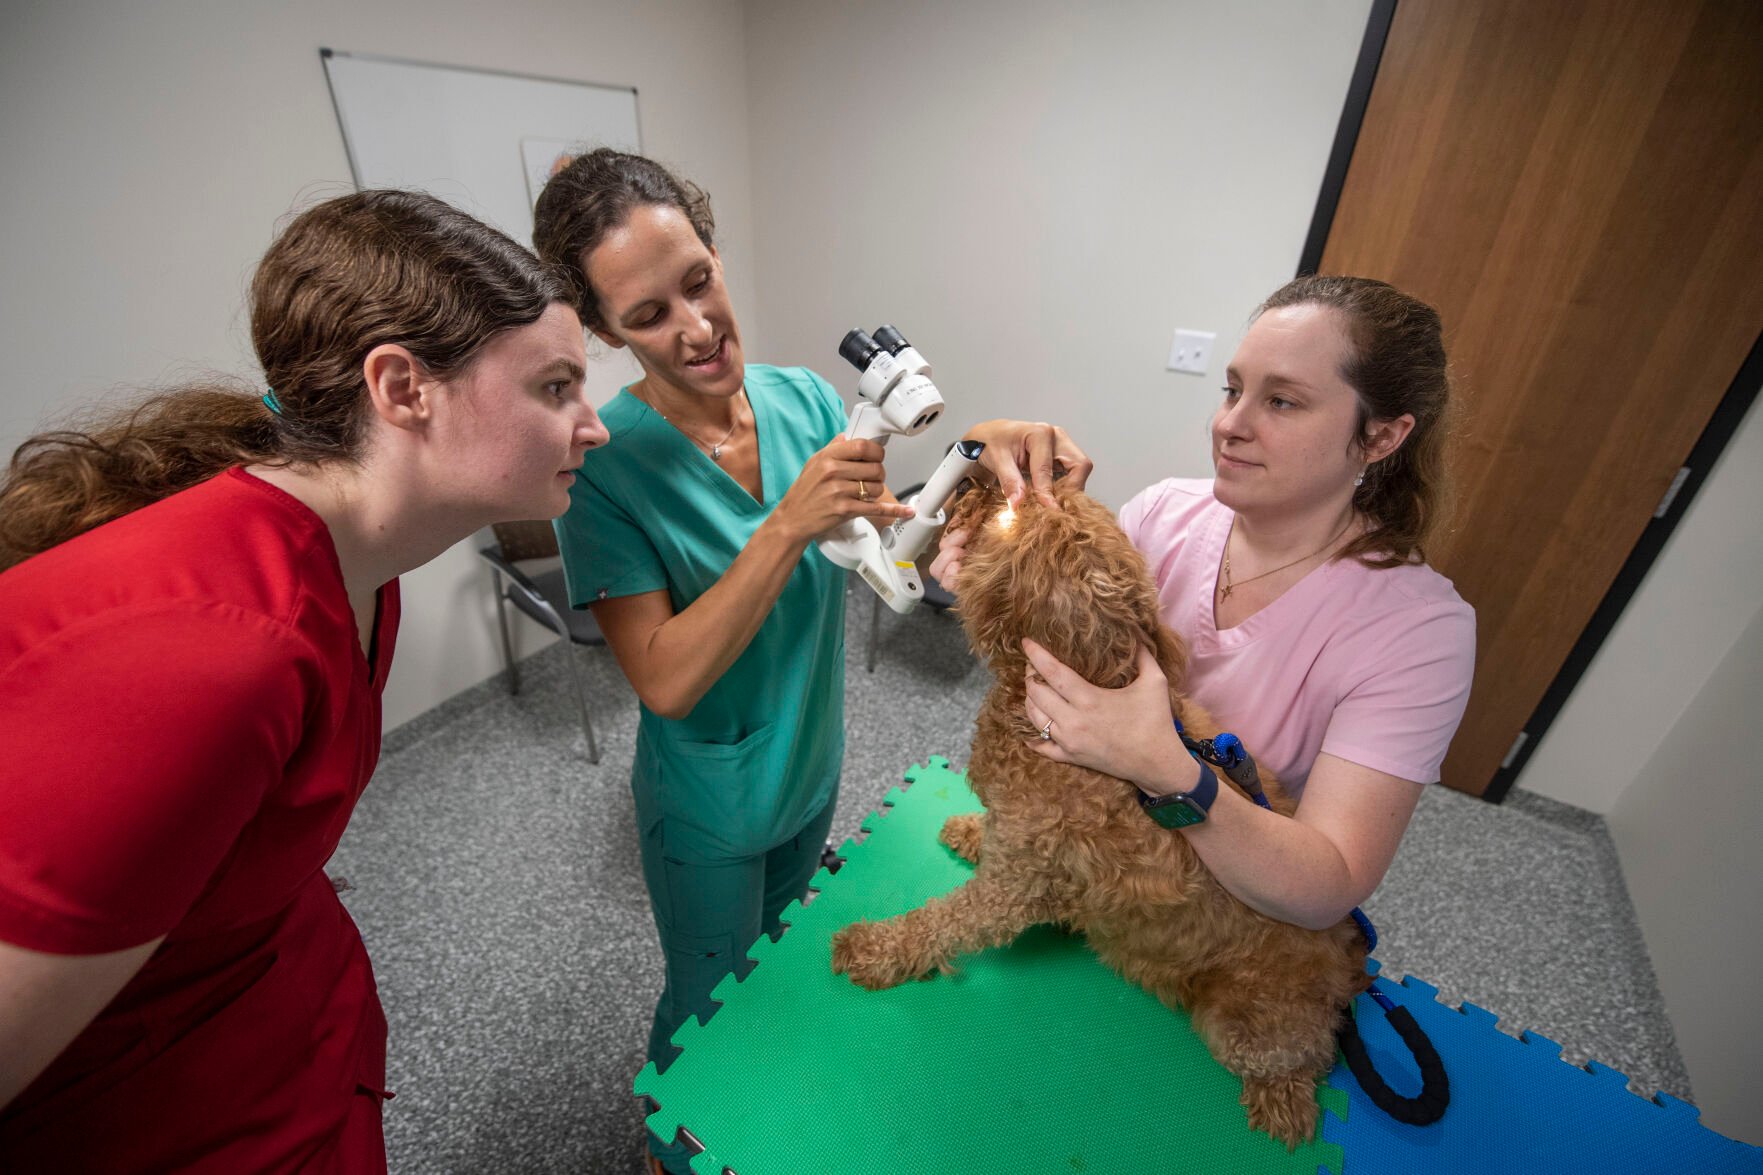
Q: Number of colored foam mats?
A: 2